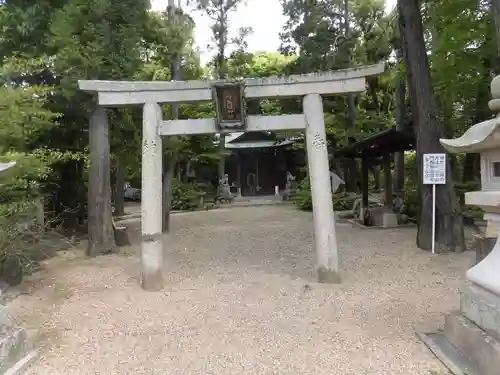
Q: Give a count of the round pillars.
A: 2